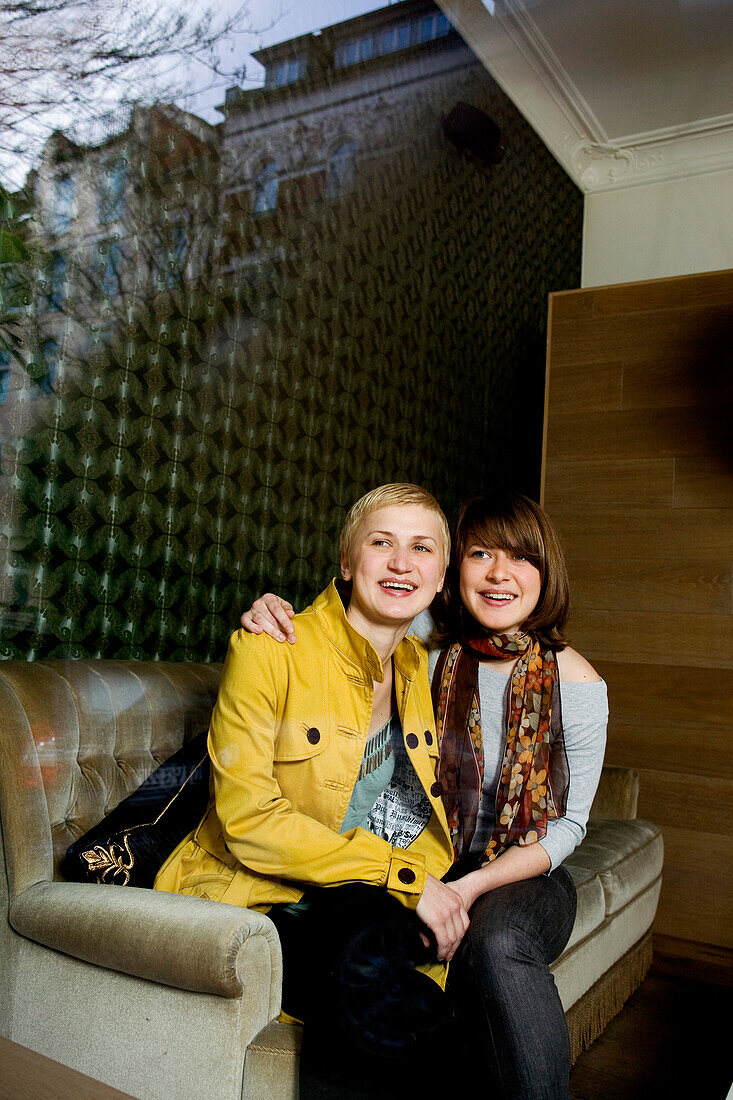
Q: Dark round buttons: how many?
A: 5